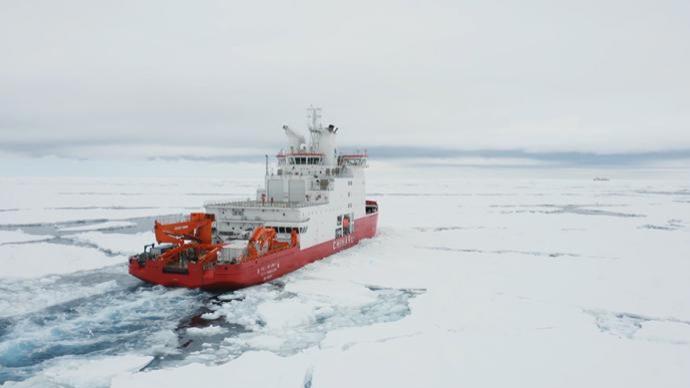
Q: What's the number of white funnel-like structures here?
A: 2